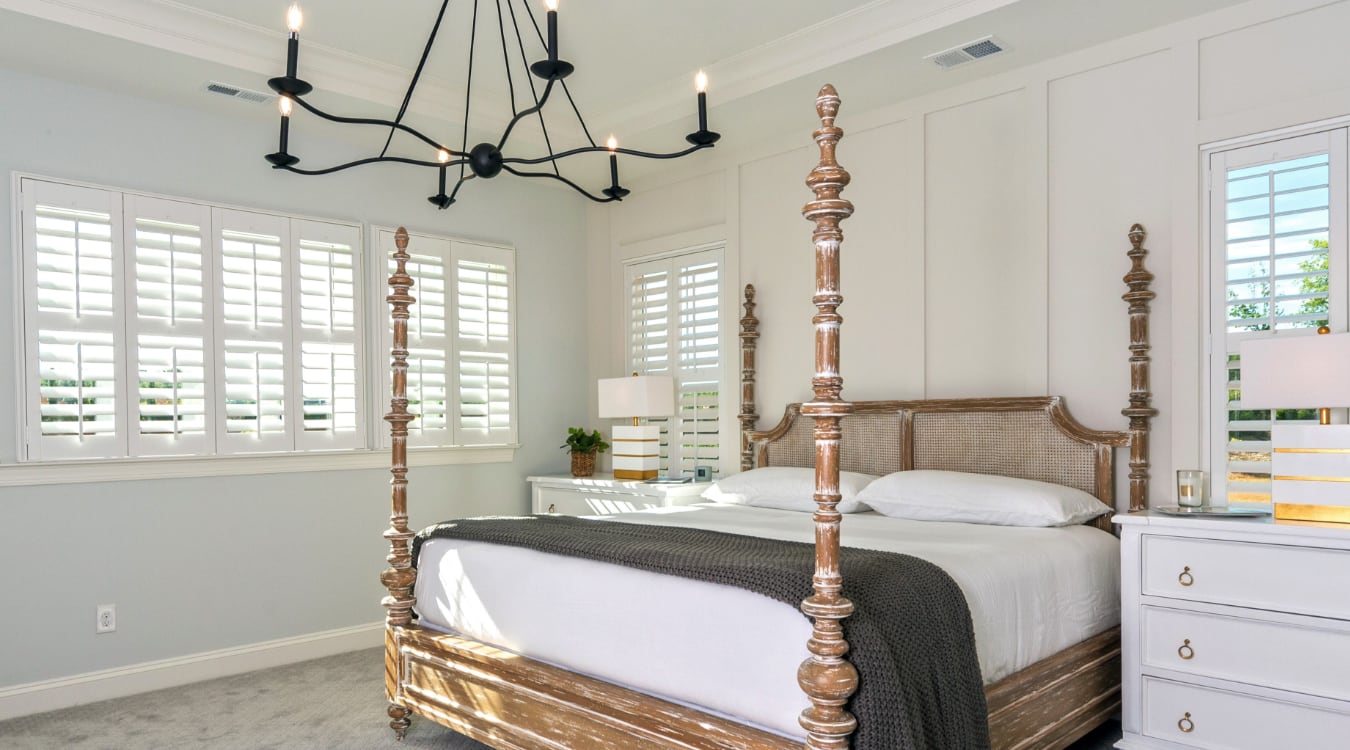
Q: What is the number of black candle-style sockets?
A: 6